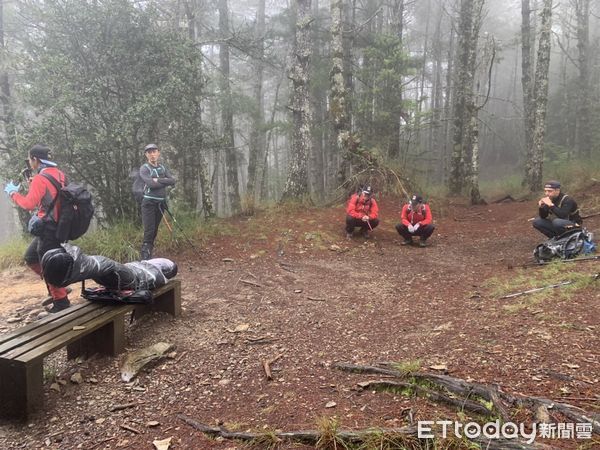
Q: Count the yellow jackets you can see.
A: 0